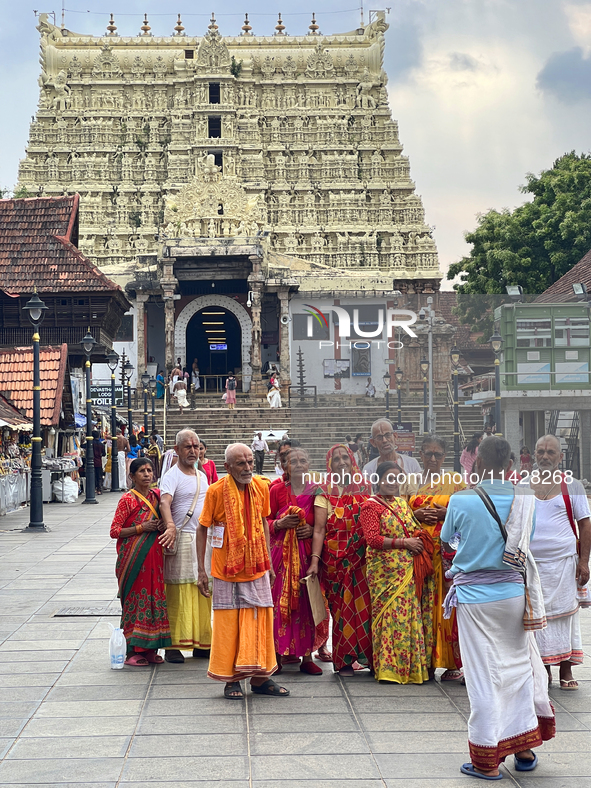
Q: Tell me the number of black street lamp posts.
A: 11